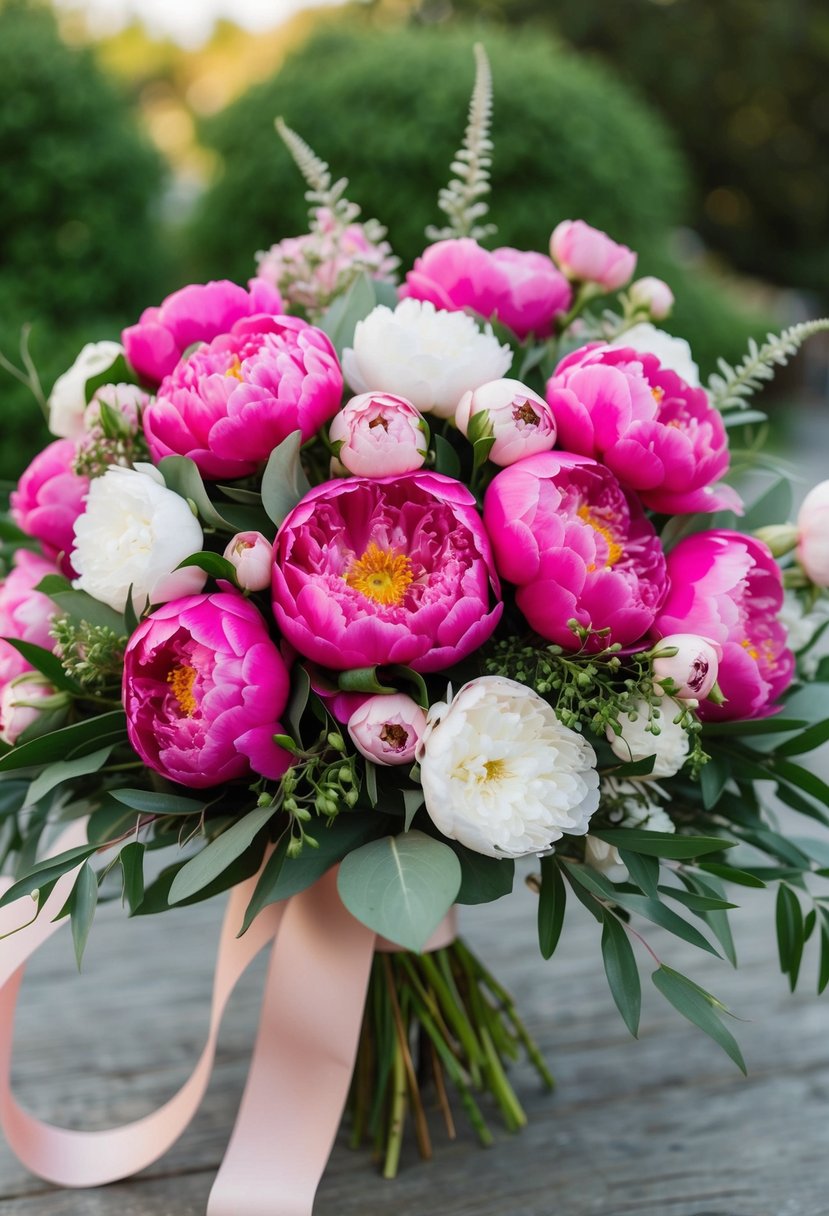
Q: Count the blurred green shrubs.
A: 2